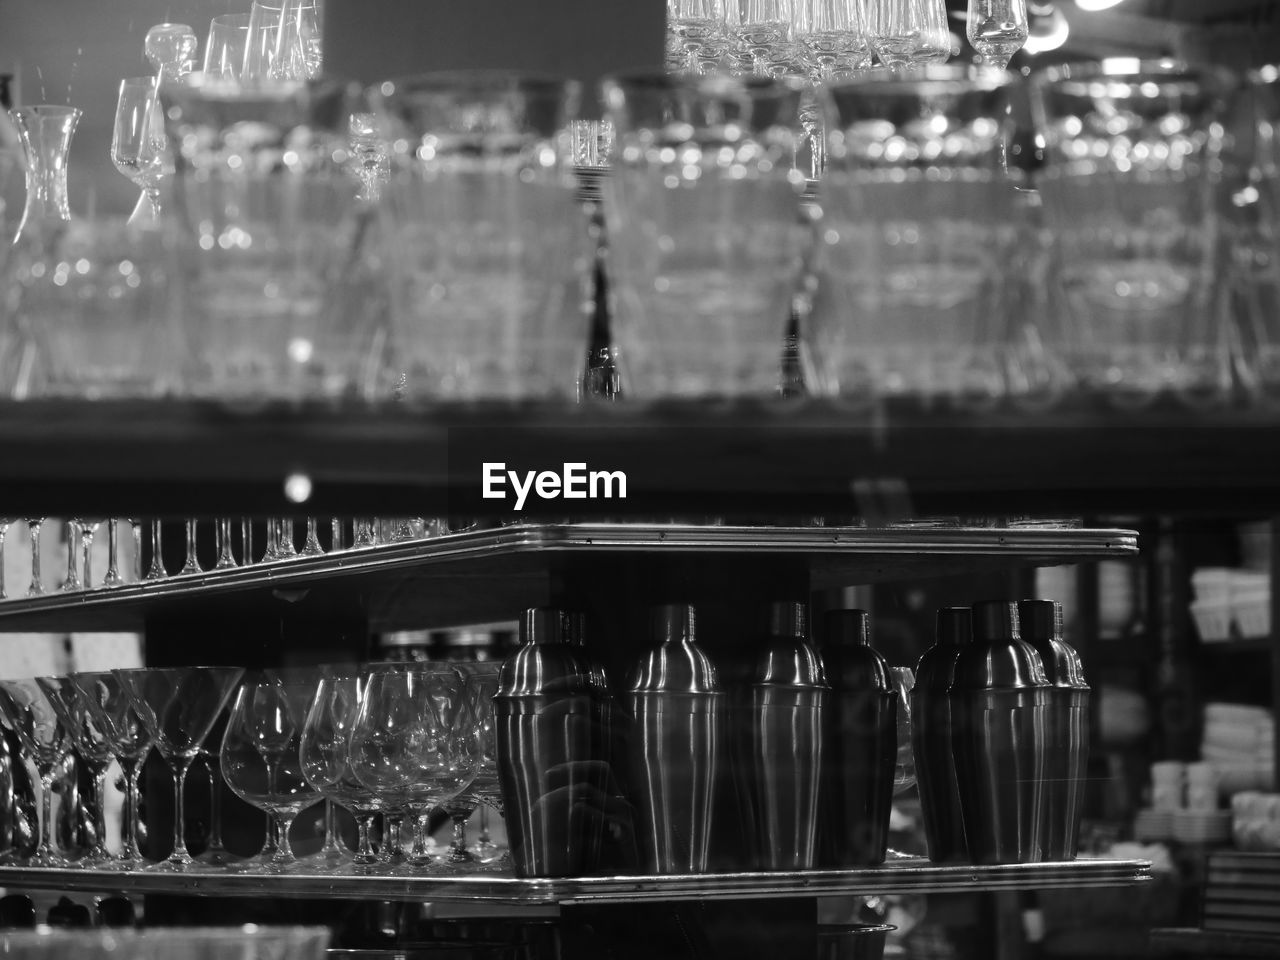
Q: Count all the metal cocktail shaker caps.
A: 8